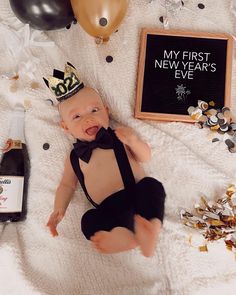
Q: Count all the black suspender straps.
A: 2